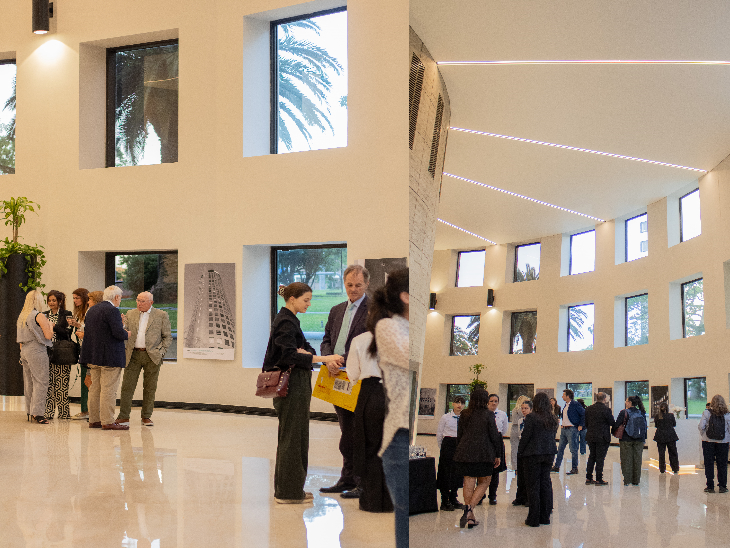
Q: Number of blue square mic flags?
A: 0